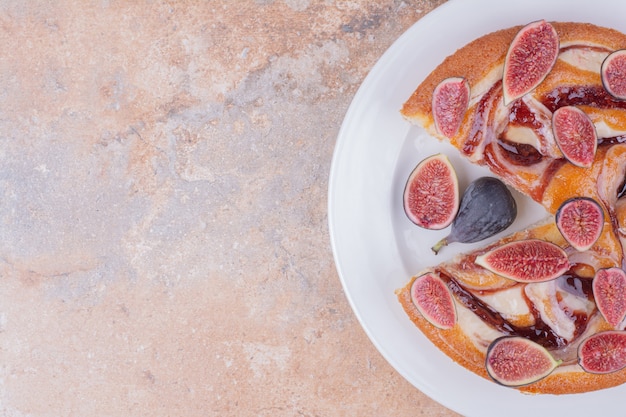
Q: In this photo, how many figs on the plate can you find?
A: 12